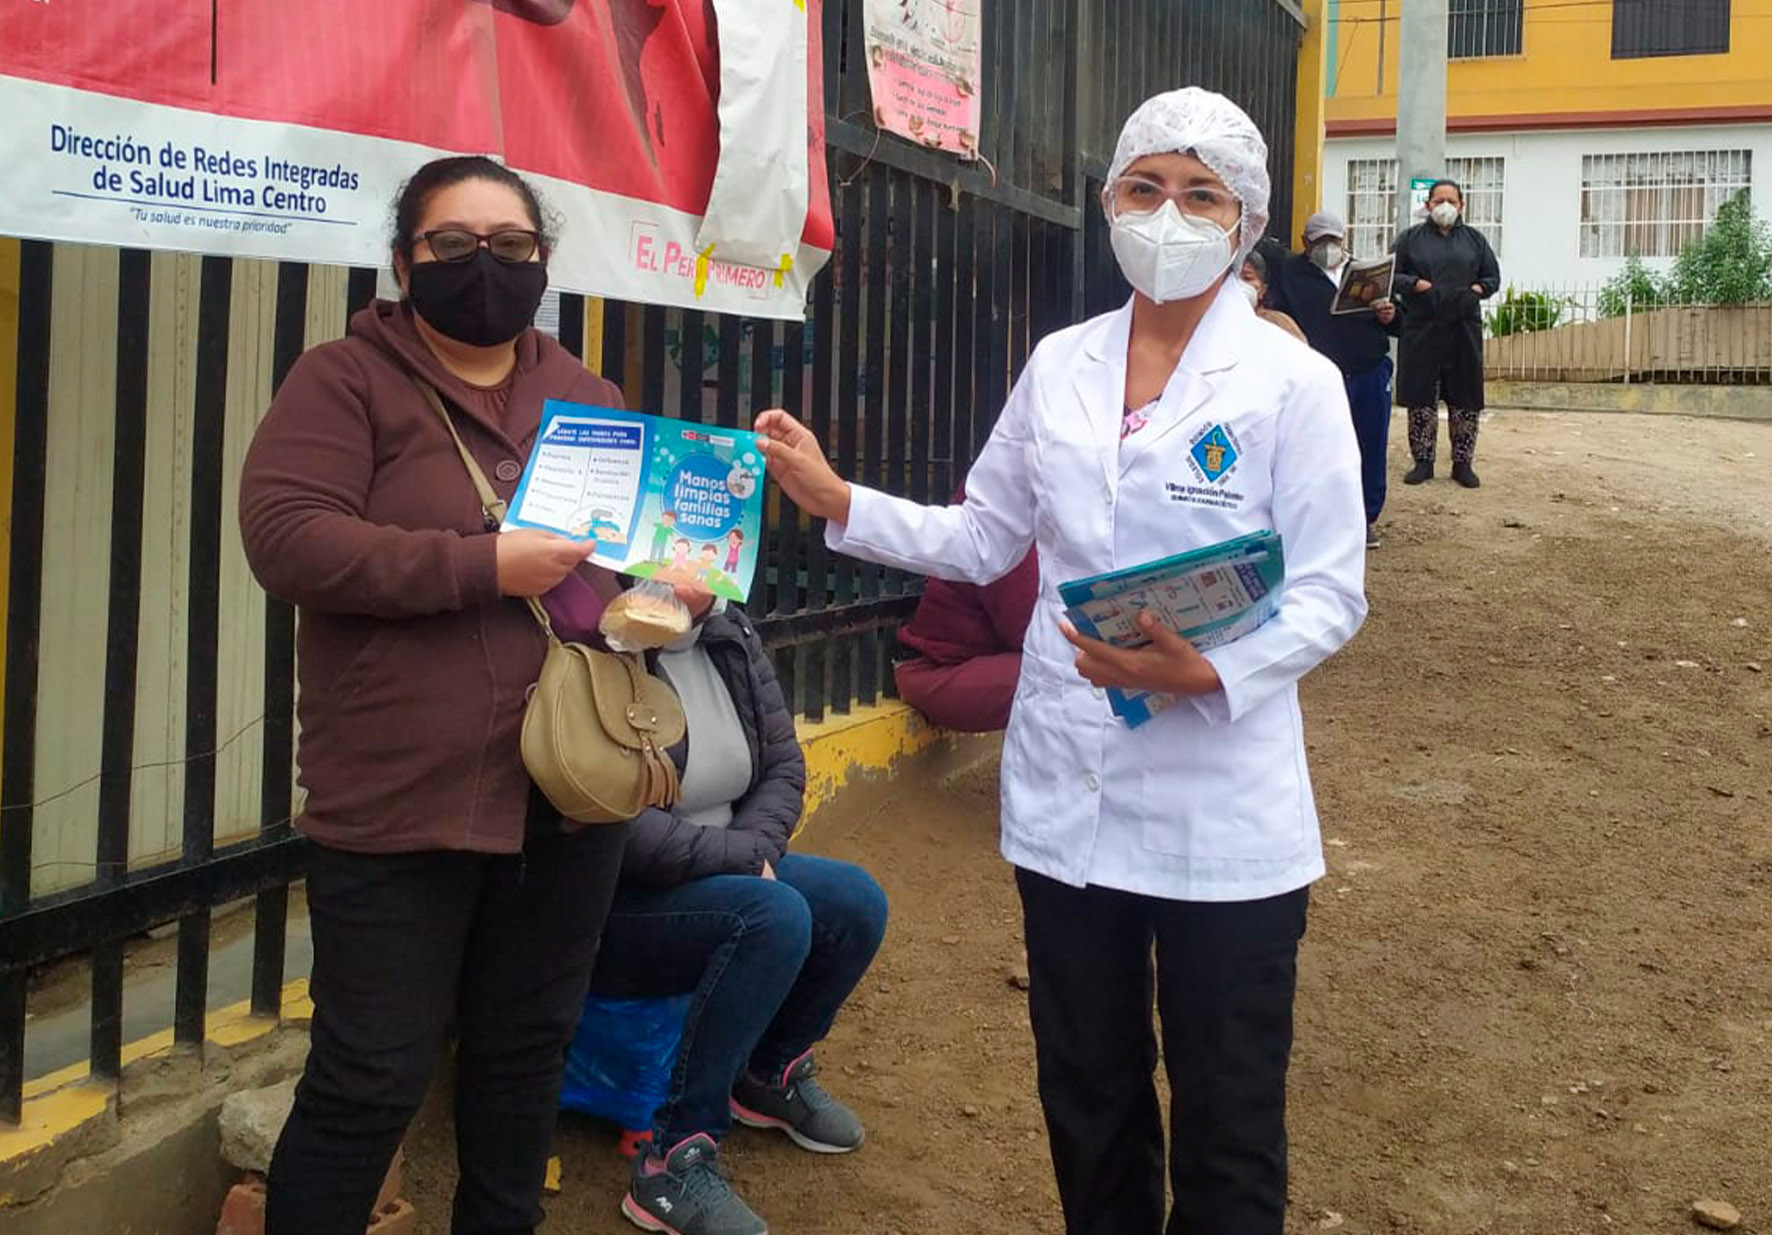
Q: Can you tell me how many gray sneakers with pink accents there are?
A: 2